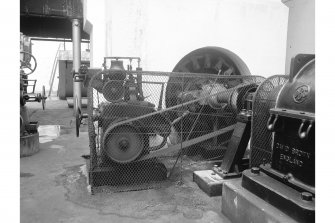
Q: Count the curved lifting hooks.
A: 2